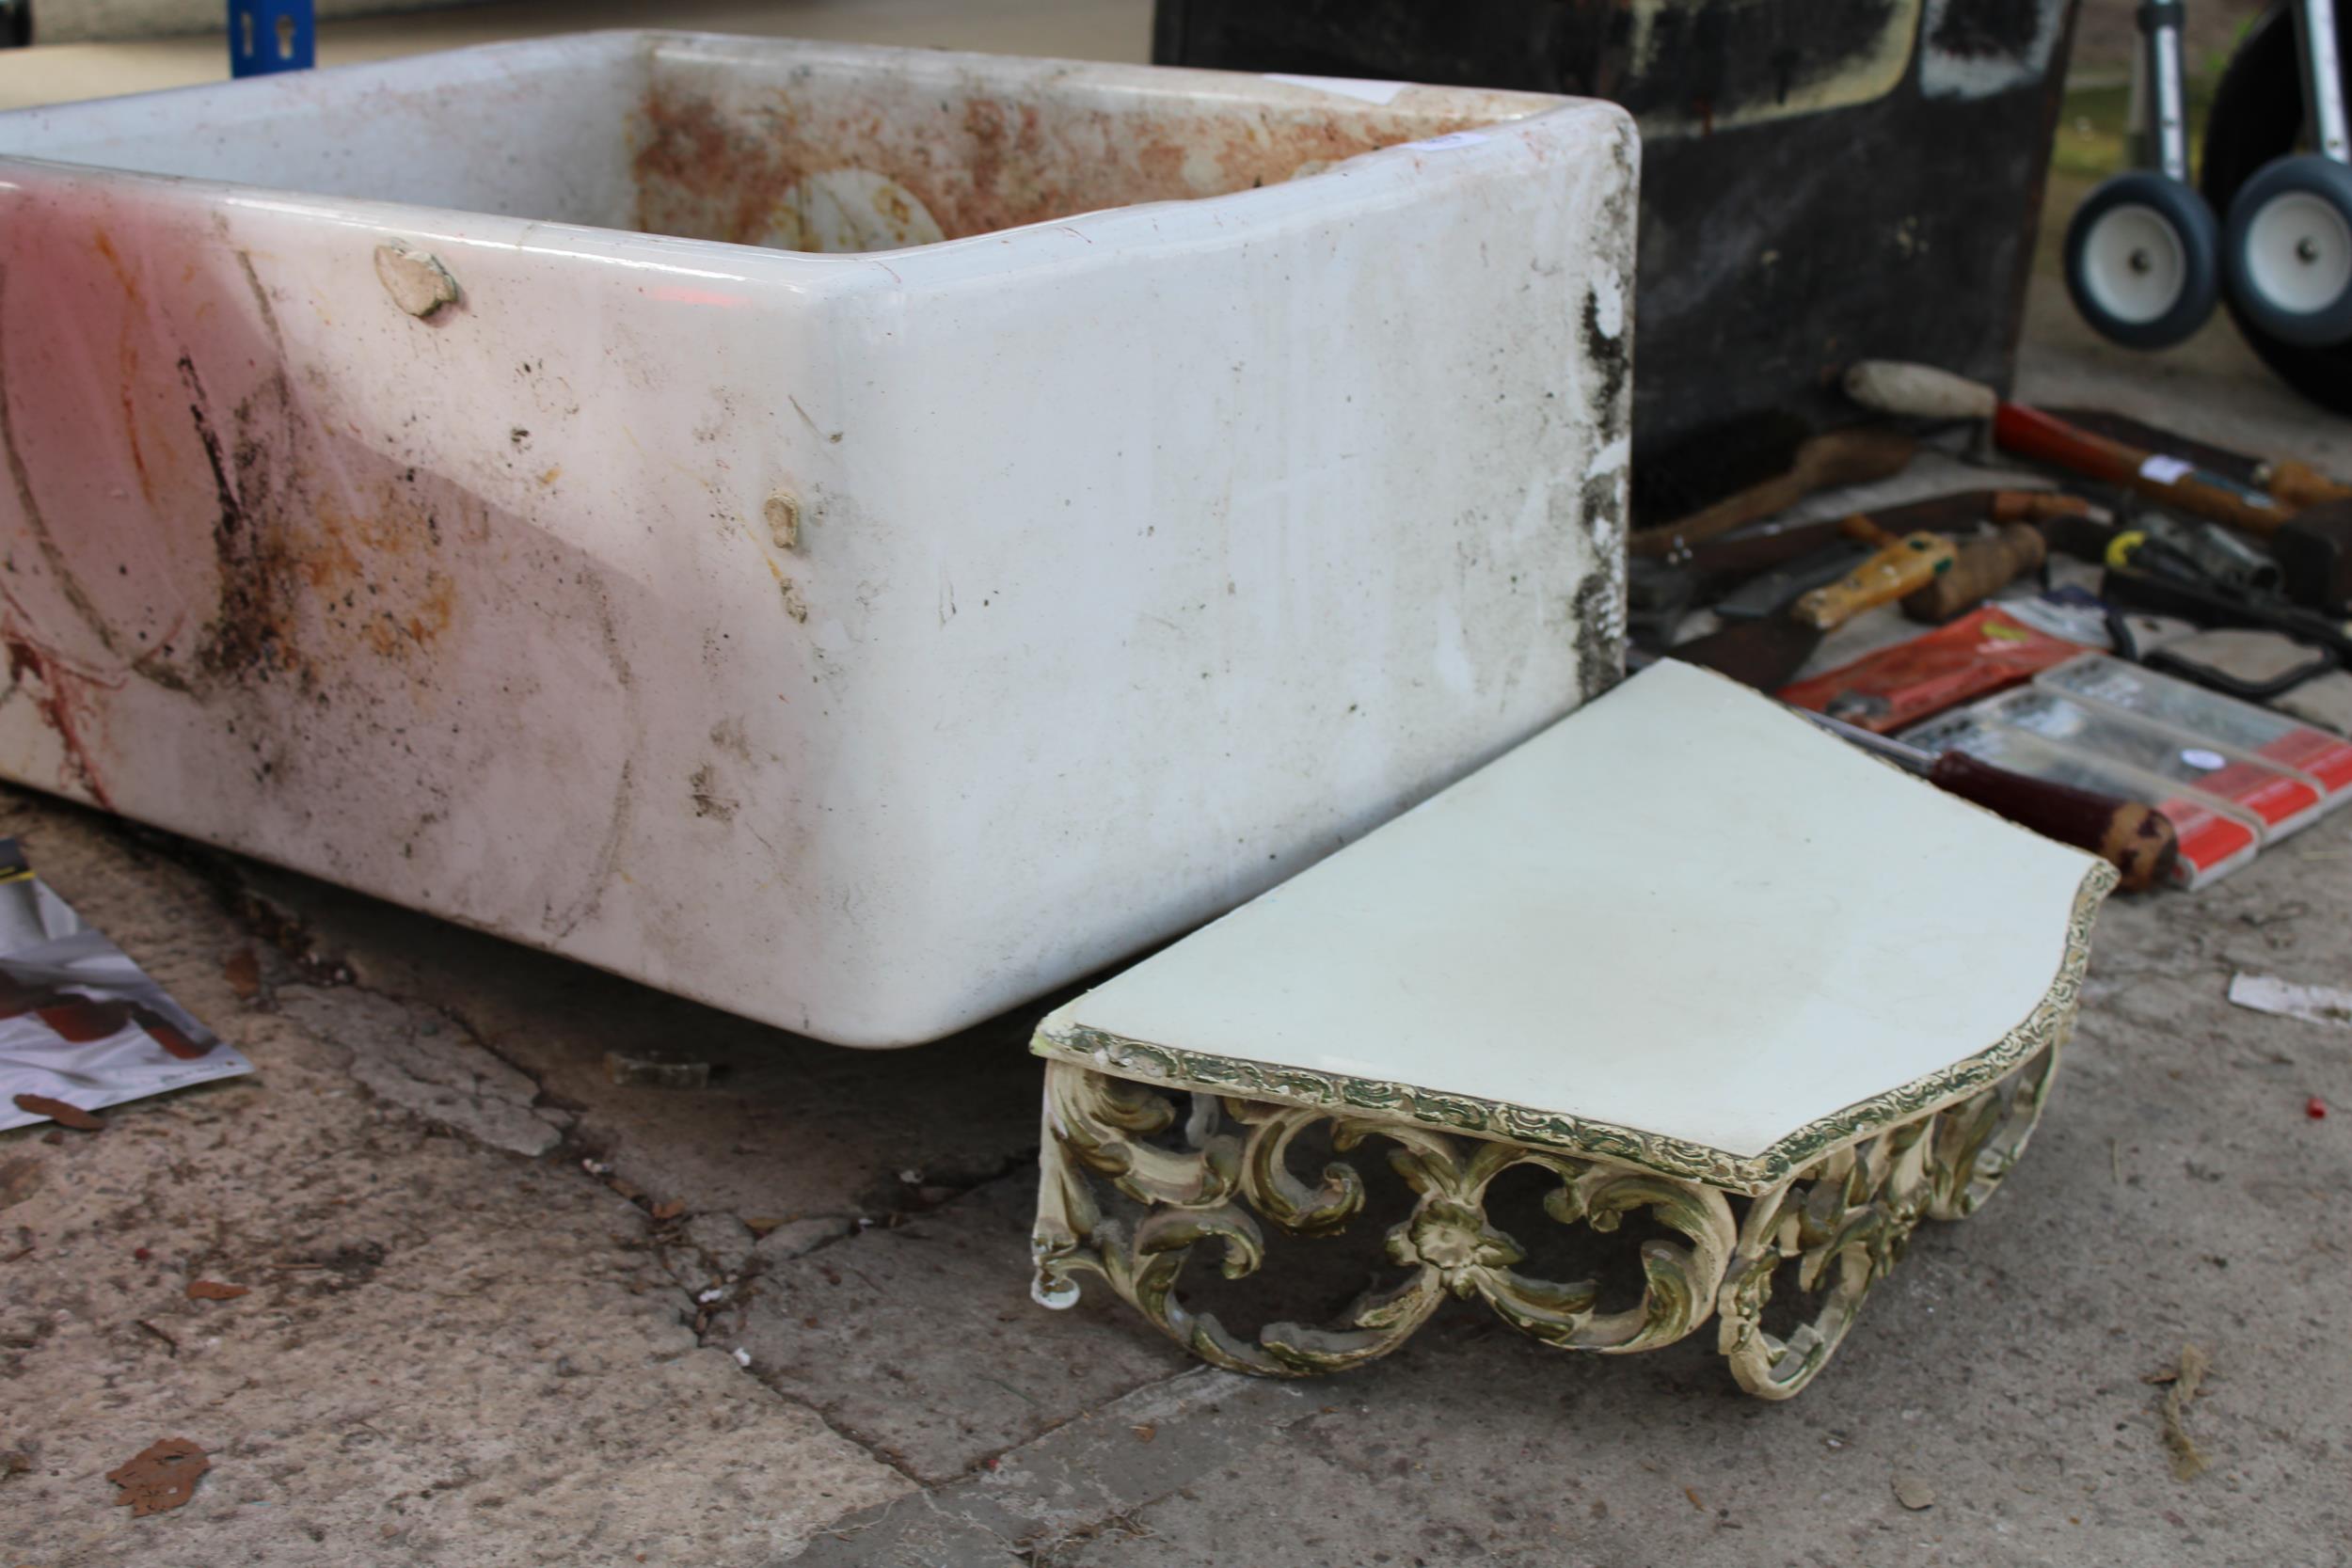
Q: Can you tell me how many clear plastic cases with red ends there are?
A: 3